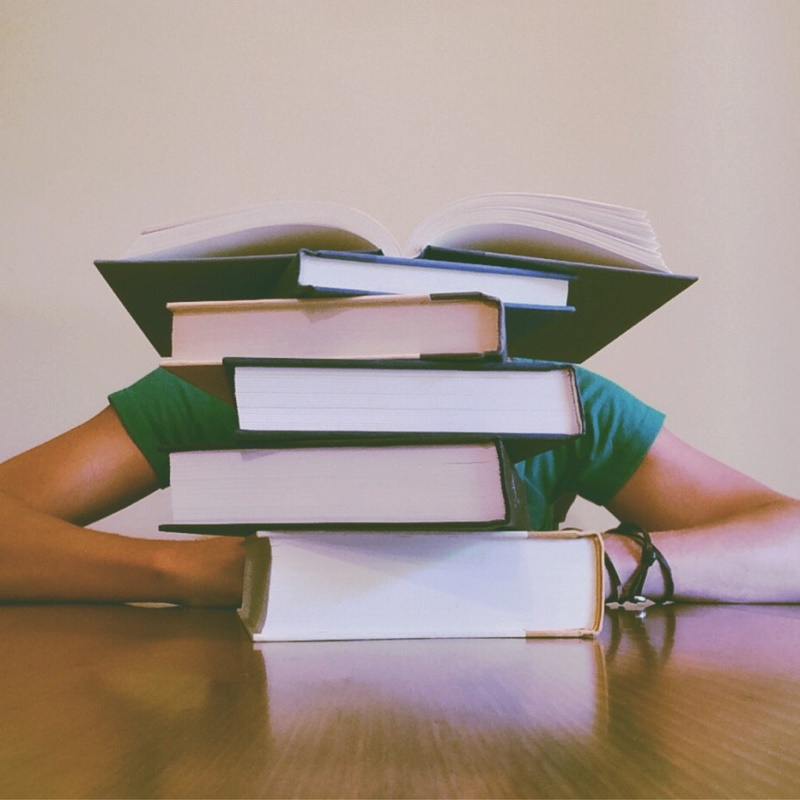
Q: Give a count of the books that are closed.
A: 5